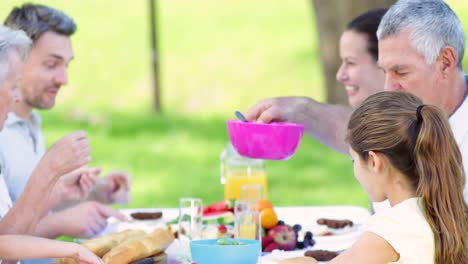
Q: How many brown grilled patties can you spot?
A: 3